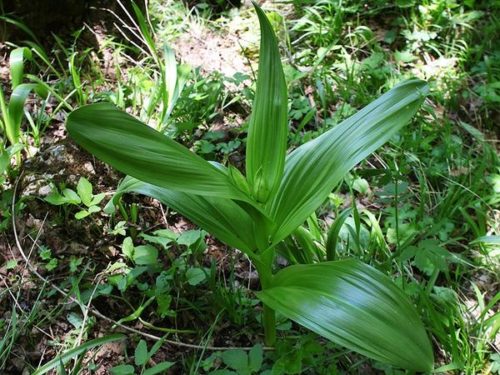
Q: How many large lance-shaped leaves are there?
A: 5